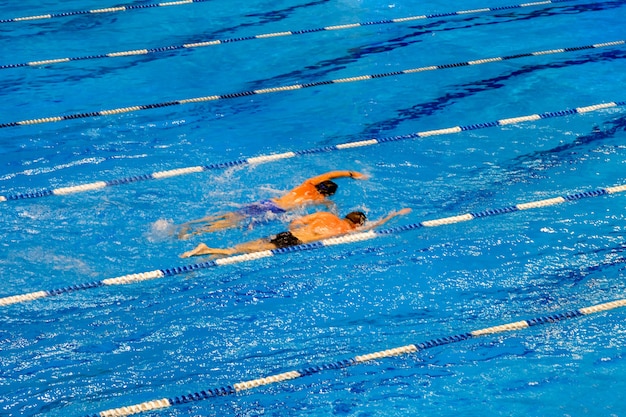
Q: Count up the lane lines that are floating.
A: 6